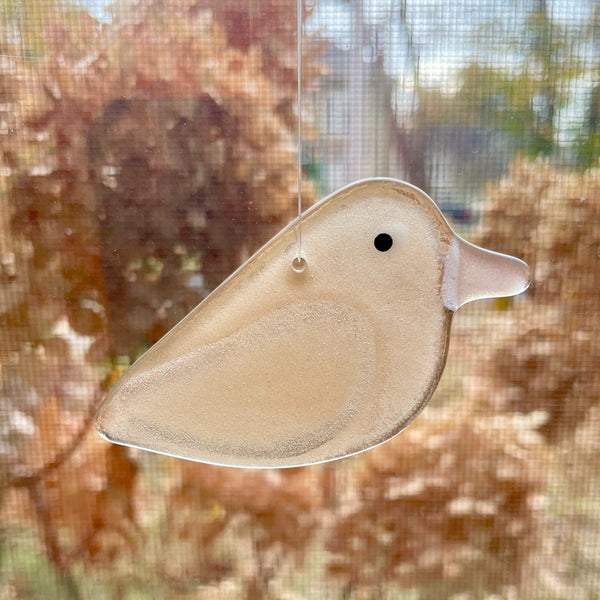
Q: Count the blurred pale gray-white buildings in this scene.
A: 1